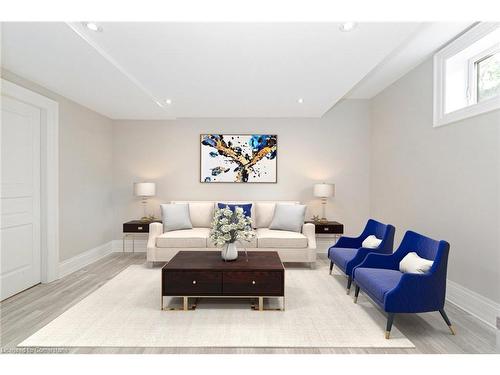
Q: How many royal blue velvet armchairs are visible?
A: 2